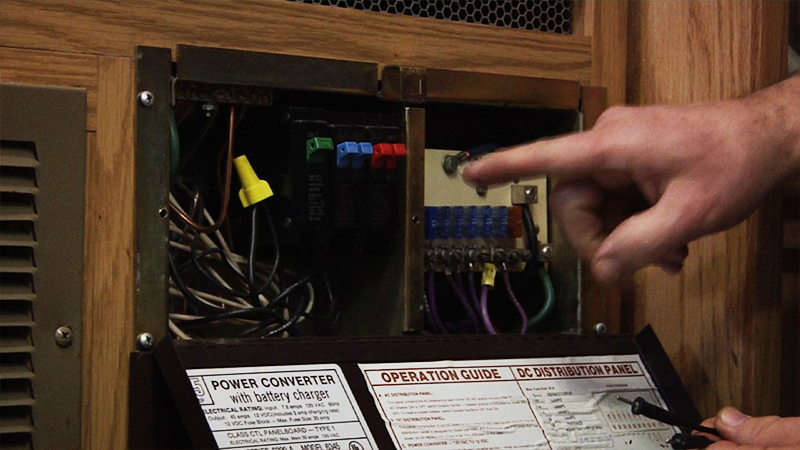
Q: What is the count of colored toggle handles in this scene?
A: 5